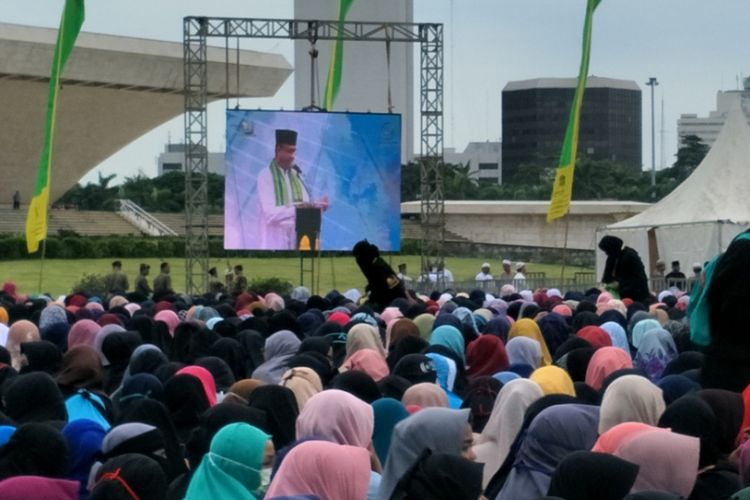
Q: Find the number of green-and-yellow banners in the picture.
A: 3